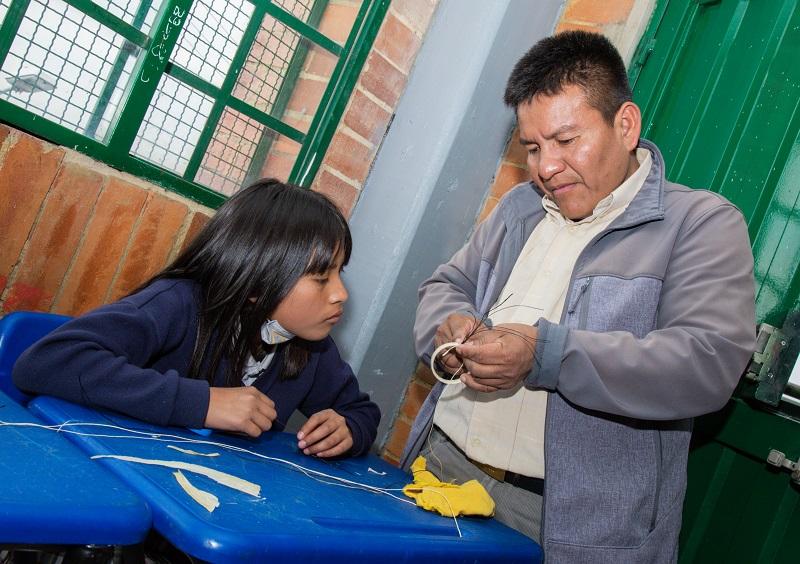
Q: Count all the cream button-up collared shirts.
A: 1